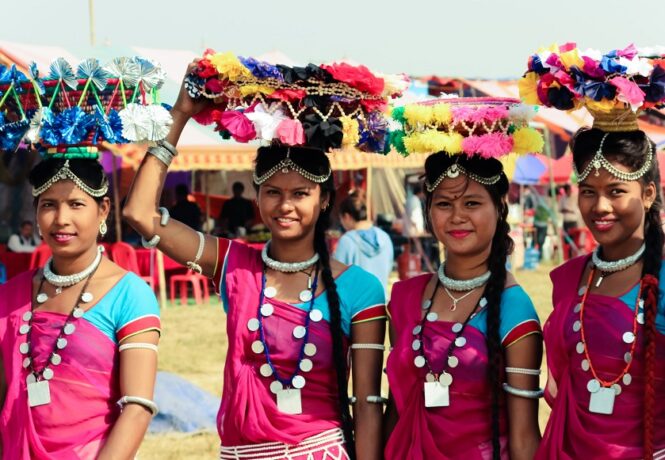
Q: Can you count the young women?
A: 4